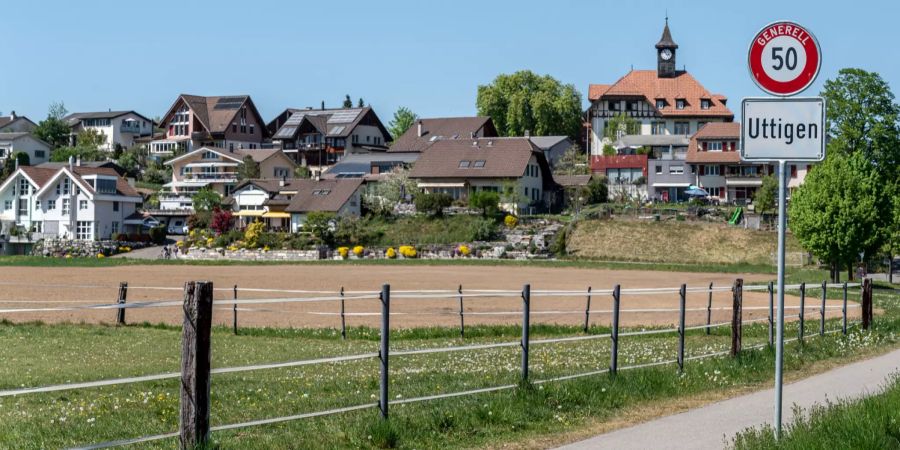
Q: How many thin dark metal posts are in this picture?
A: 13